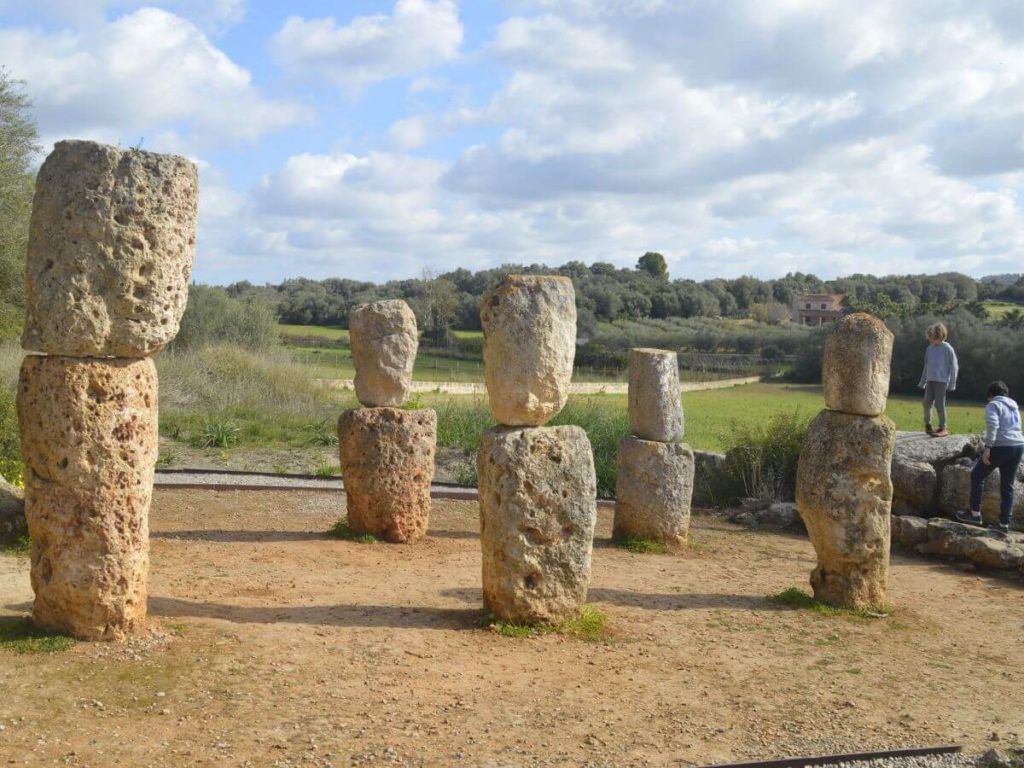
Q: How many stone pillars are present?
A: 5